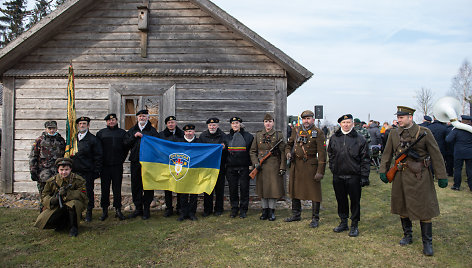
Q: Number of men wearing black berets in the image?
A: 8